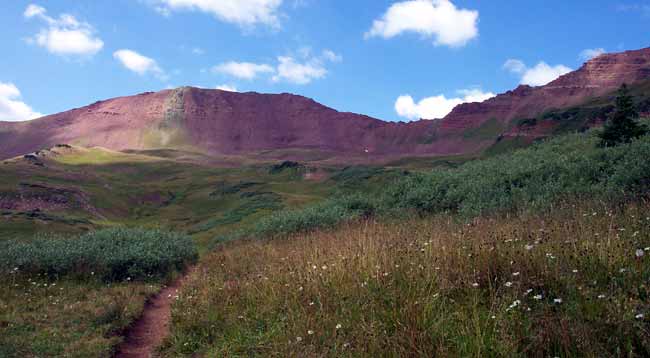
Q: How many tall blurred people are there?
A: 0